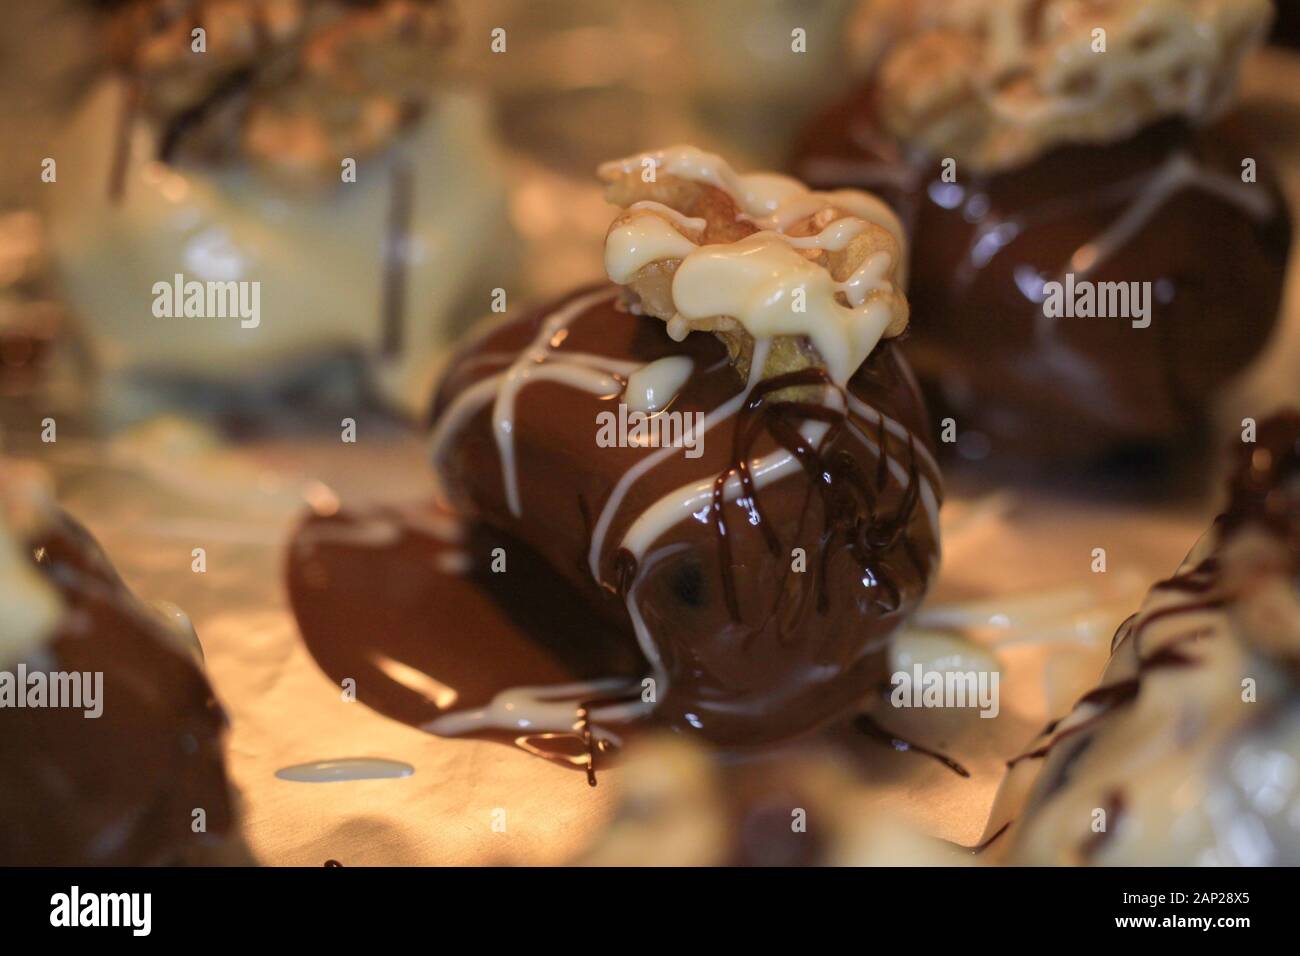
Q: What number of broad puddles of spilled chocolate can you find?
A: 1